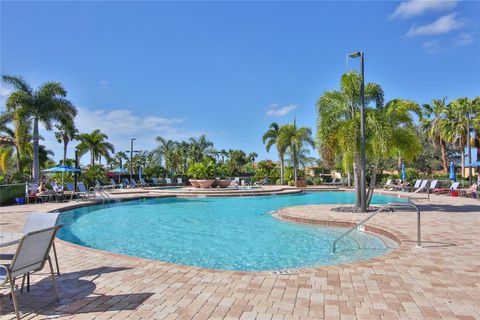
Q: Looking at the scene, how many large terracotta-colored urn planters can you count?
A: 3